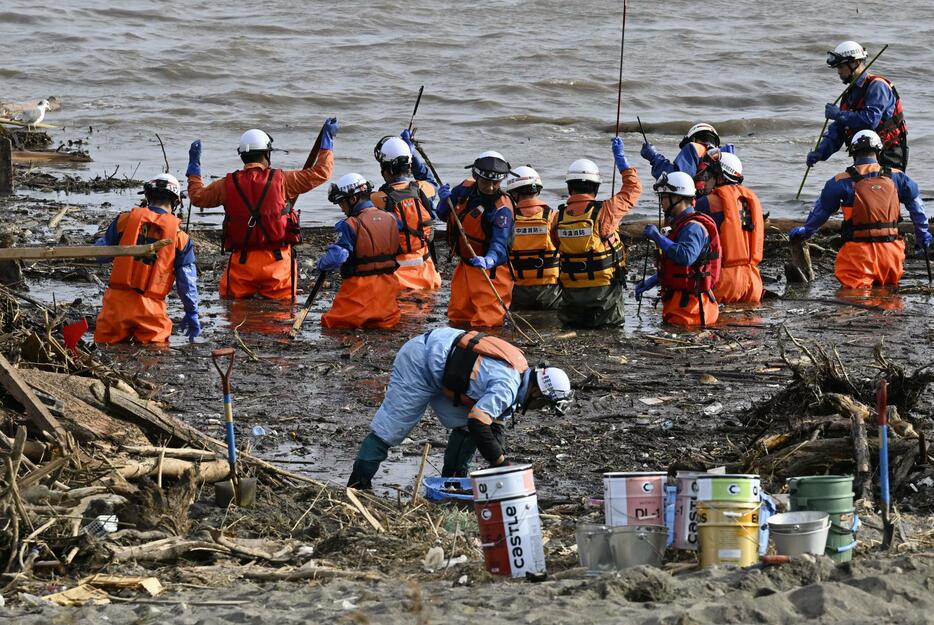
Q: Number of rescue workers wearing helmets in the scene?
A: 13